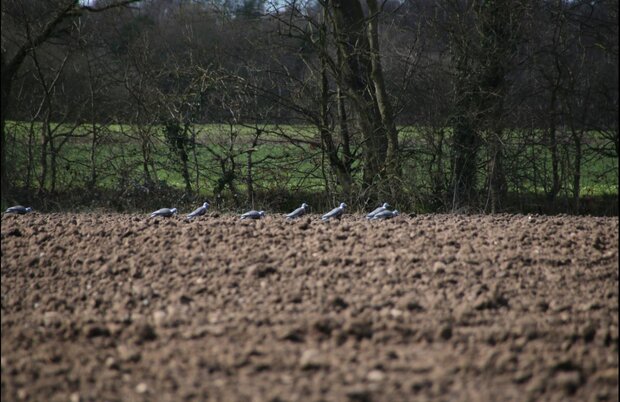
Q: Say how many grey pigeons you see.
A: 8